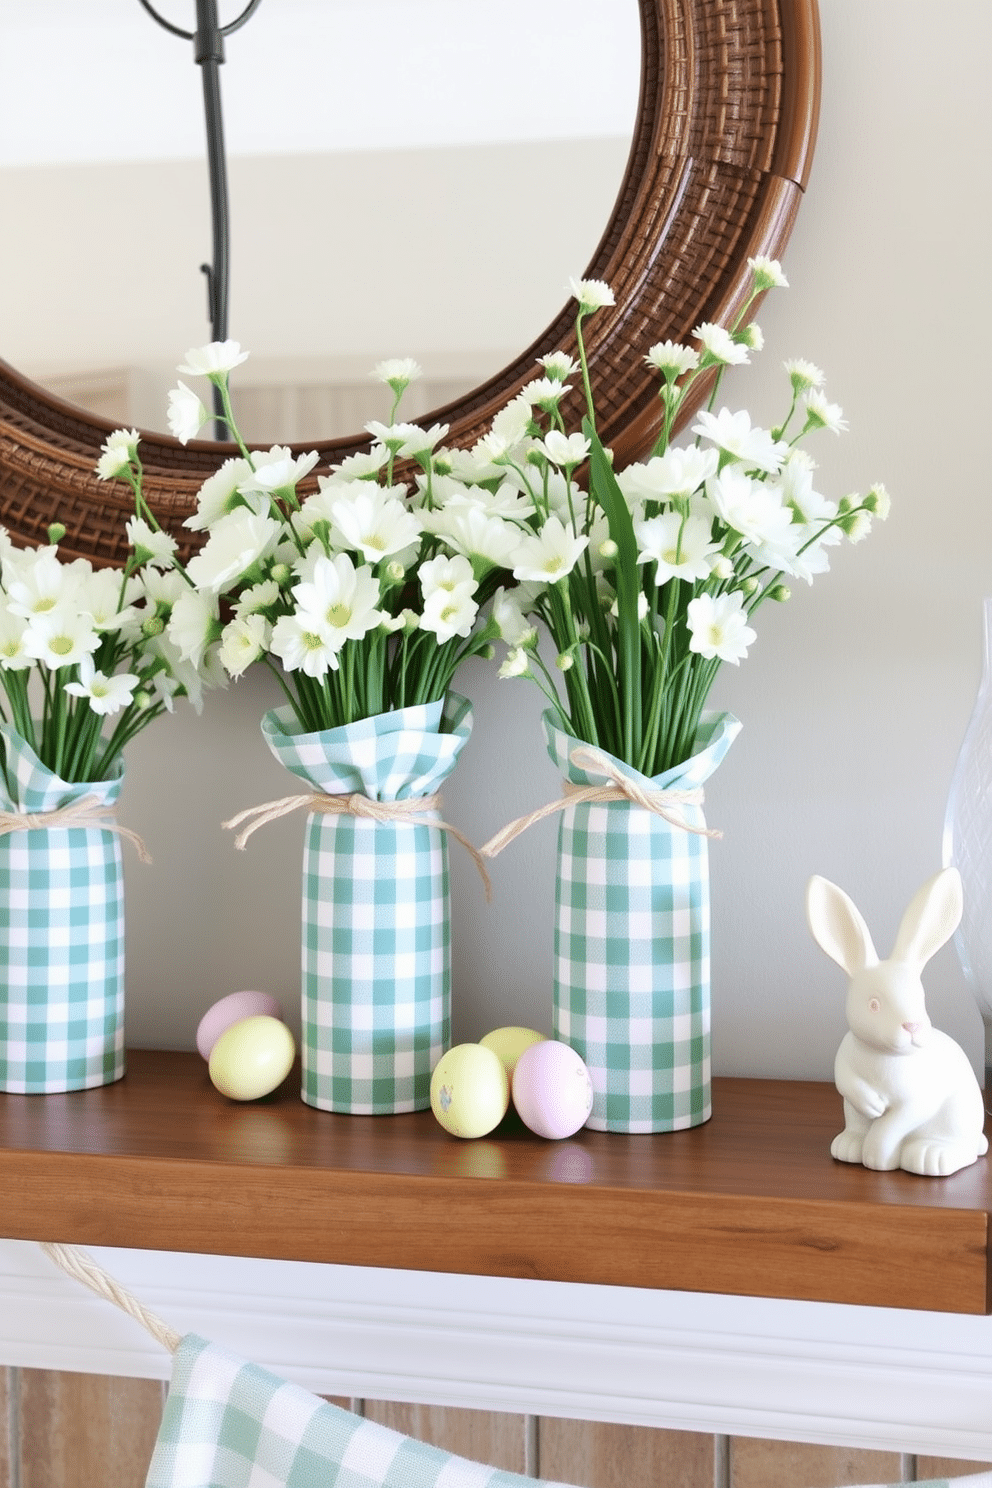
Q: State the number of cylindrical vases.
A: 3